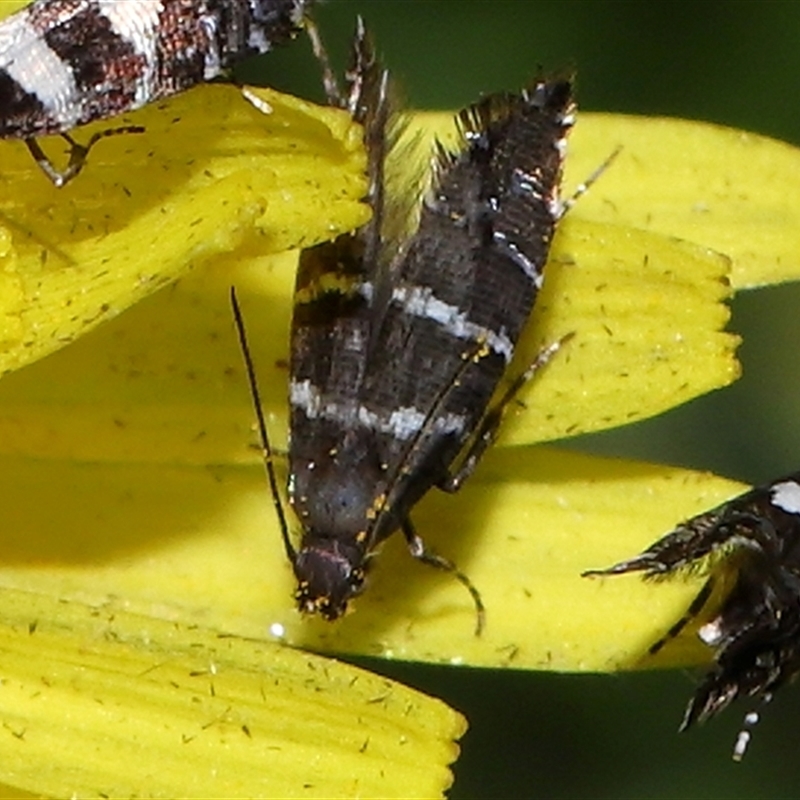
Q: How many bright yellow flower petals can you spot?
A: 5